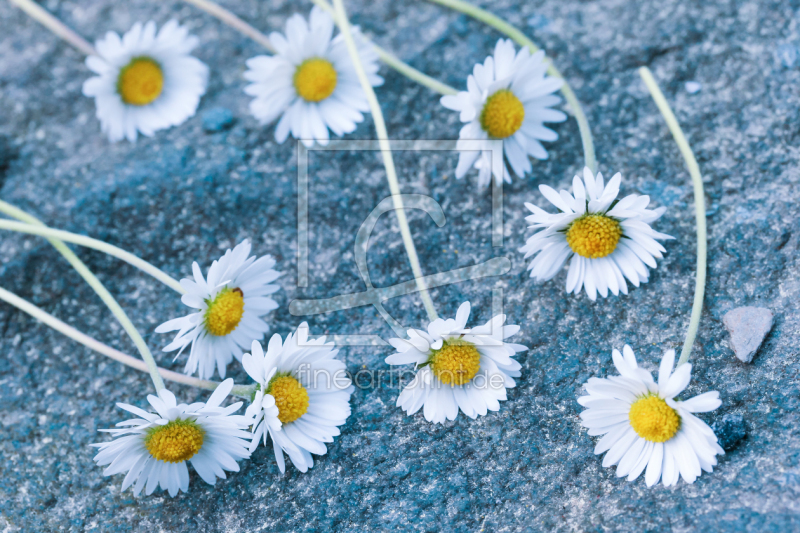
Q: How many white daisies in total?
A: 9